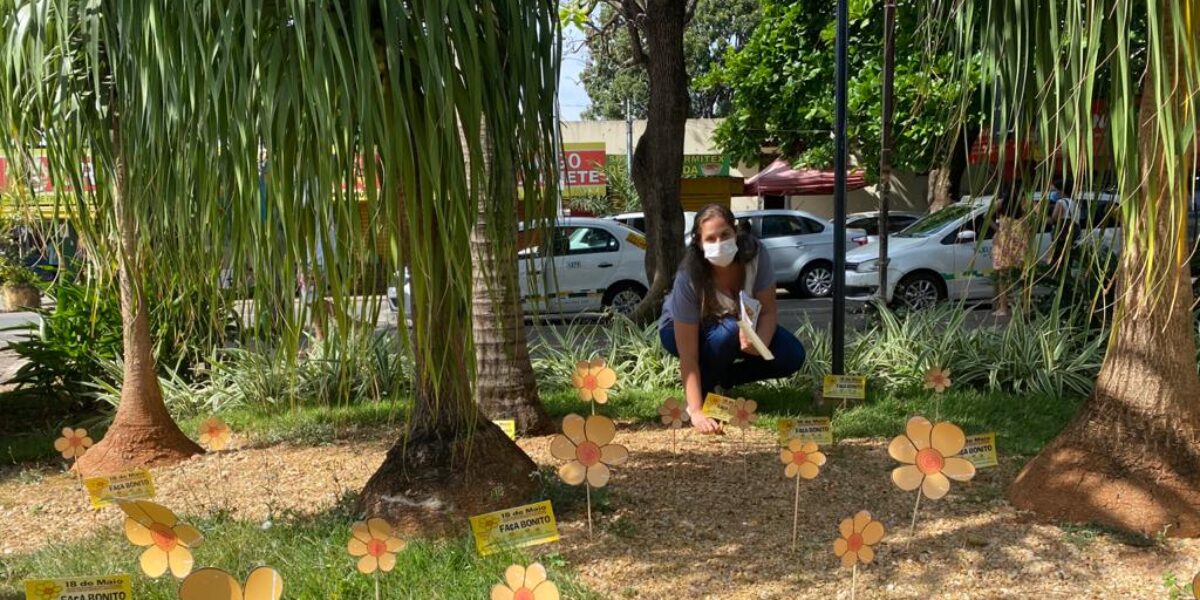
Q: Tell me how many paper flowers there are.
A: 14